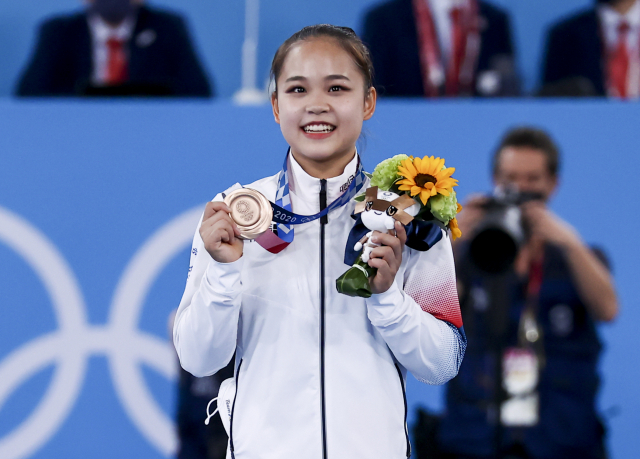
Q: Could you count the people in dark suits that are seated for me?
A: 3